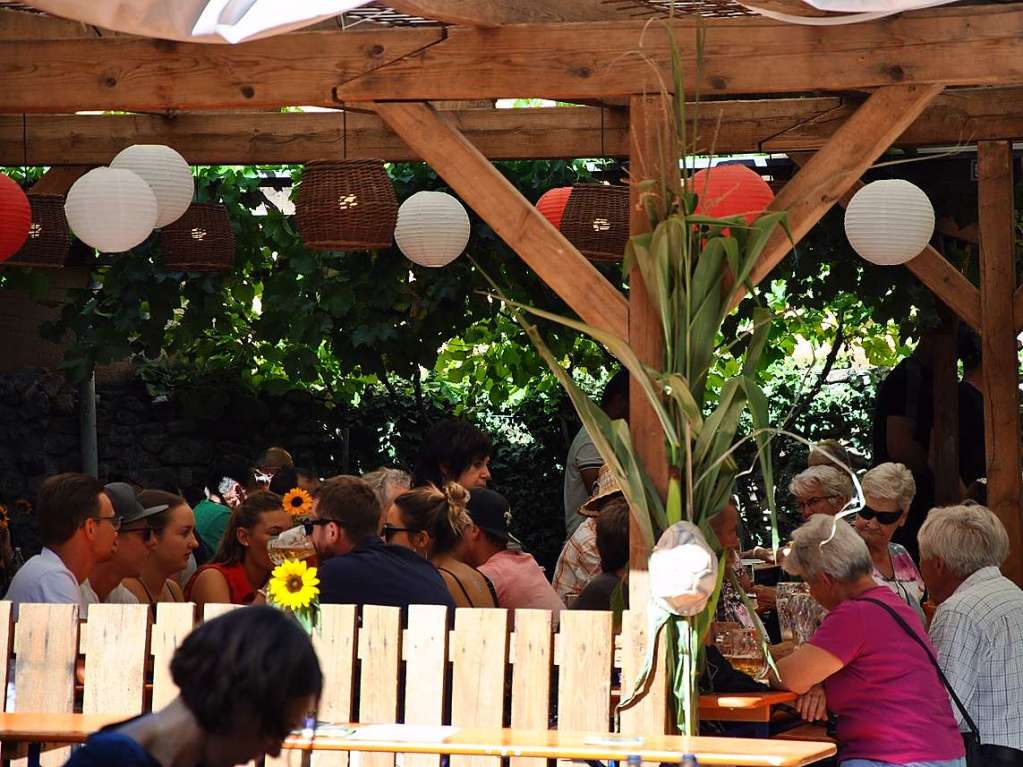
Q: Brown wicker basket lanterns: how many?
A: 4